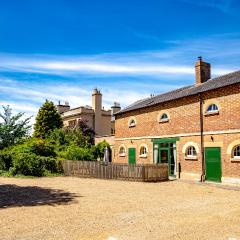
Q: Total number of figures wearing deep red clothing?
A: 0